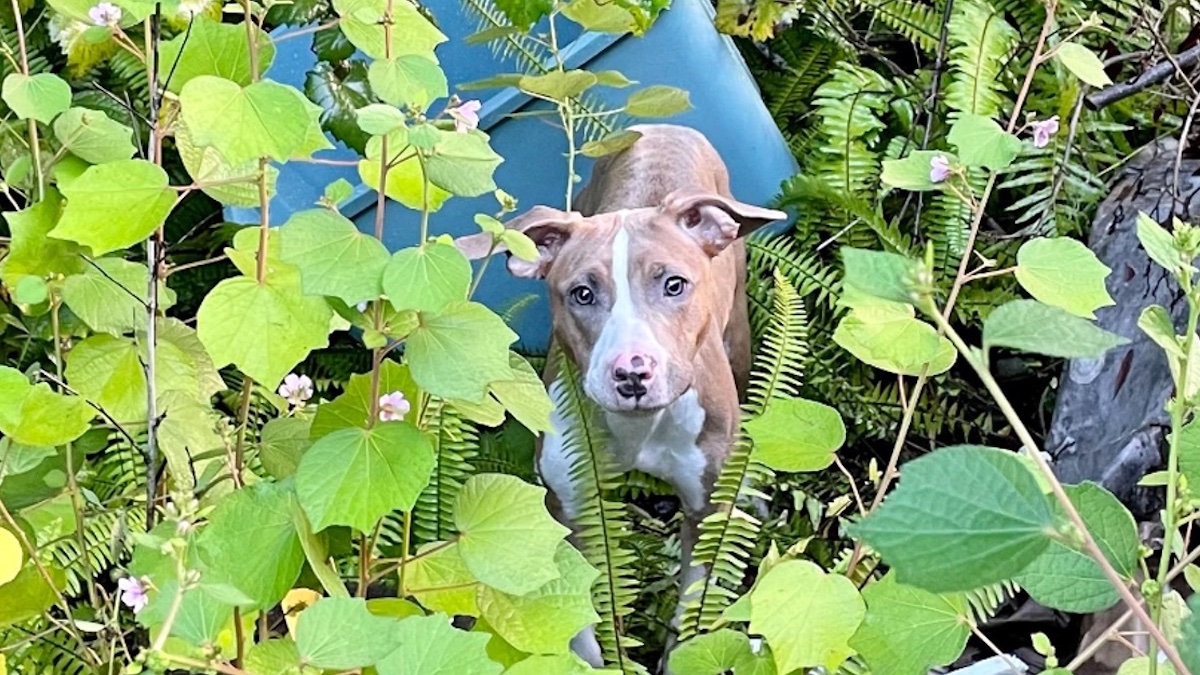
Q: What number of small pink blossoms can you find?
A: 7